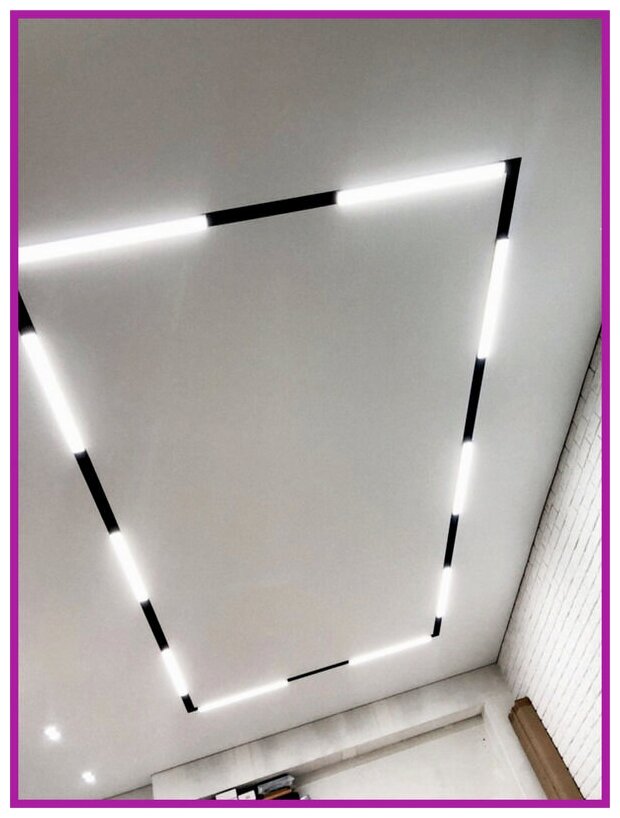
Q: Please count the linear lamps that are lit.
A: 10